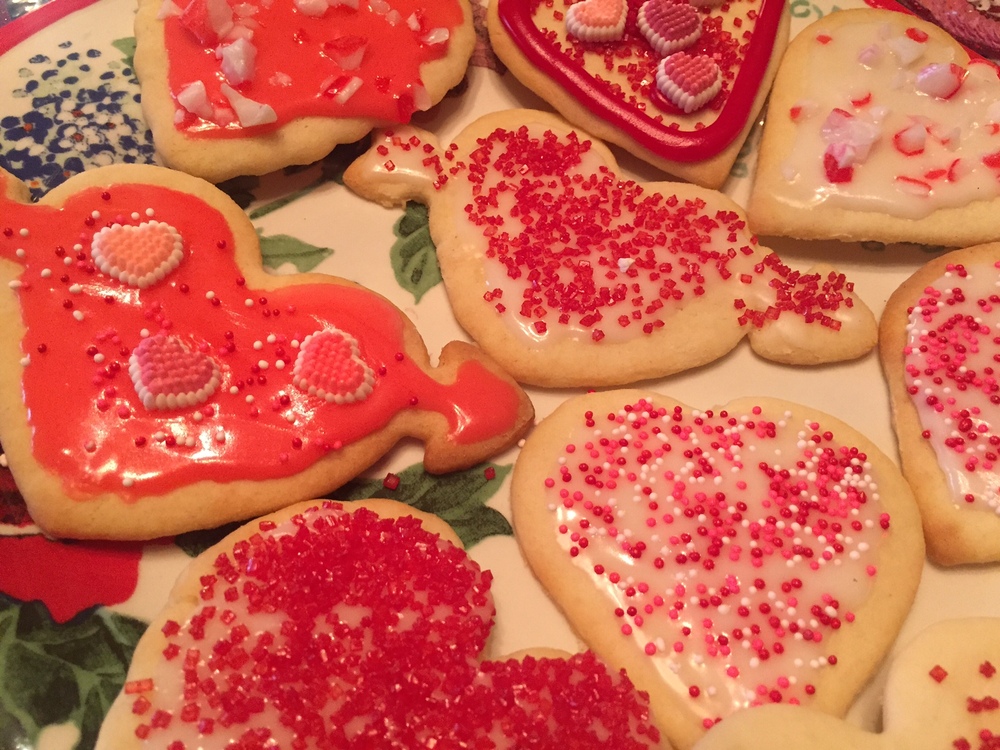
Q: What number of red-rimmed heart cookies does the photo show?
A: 1